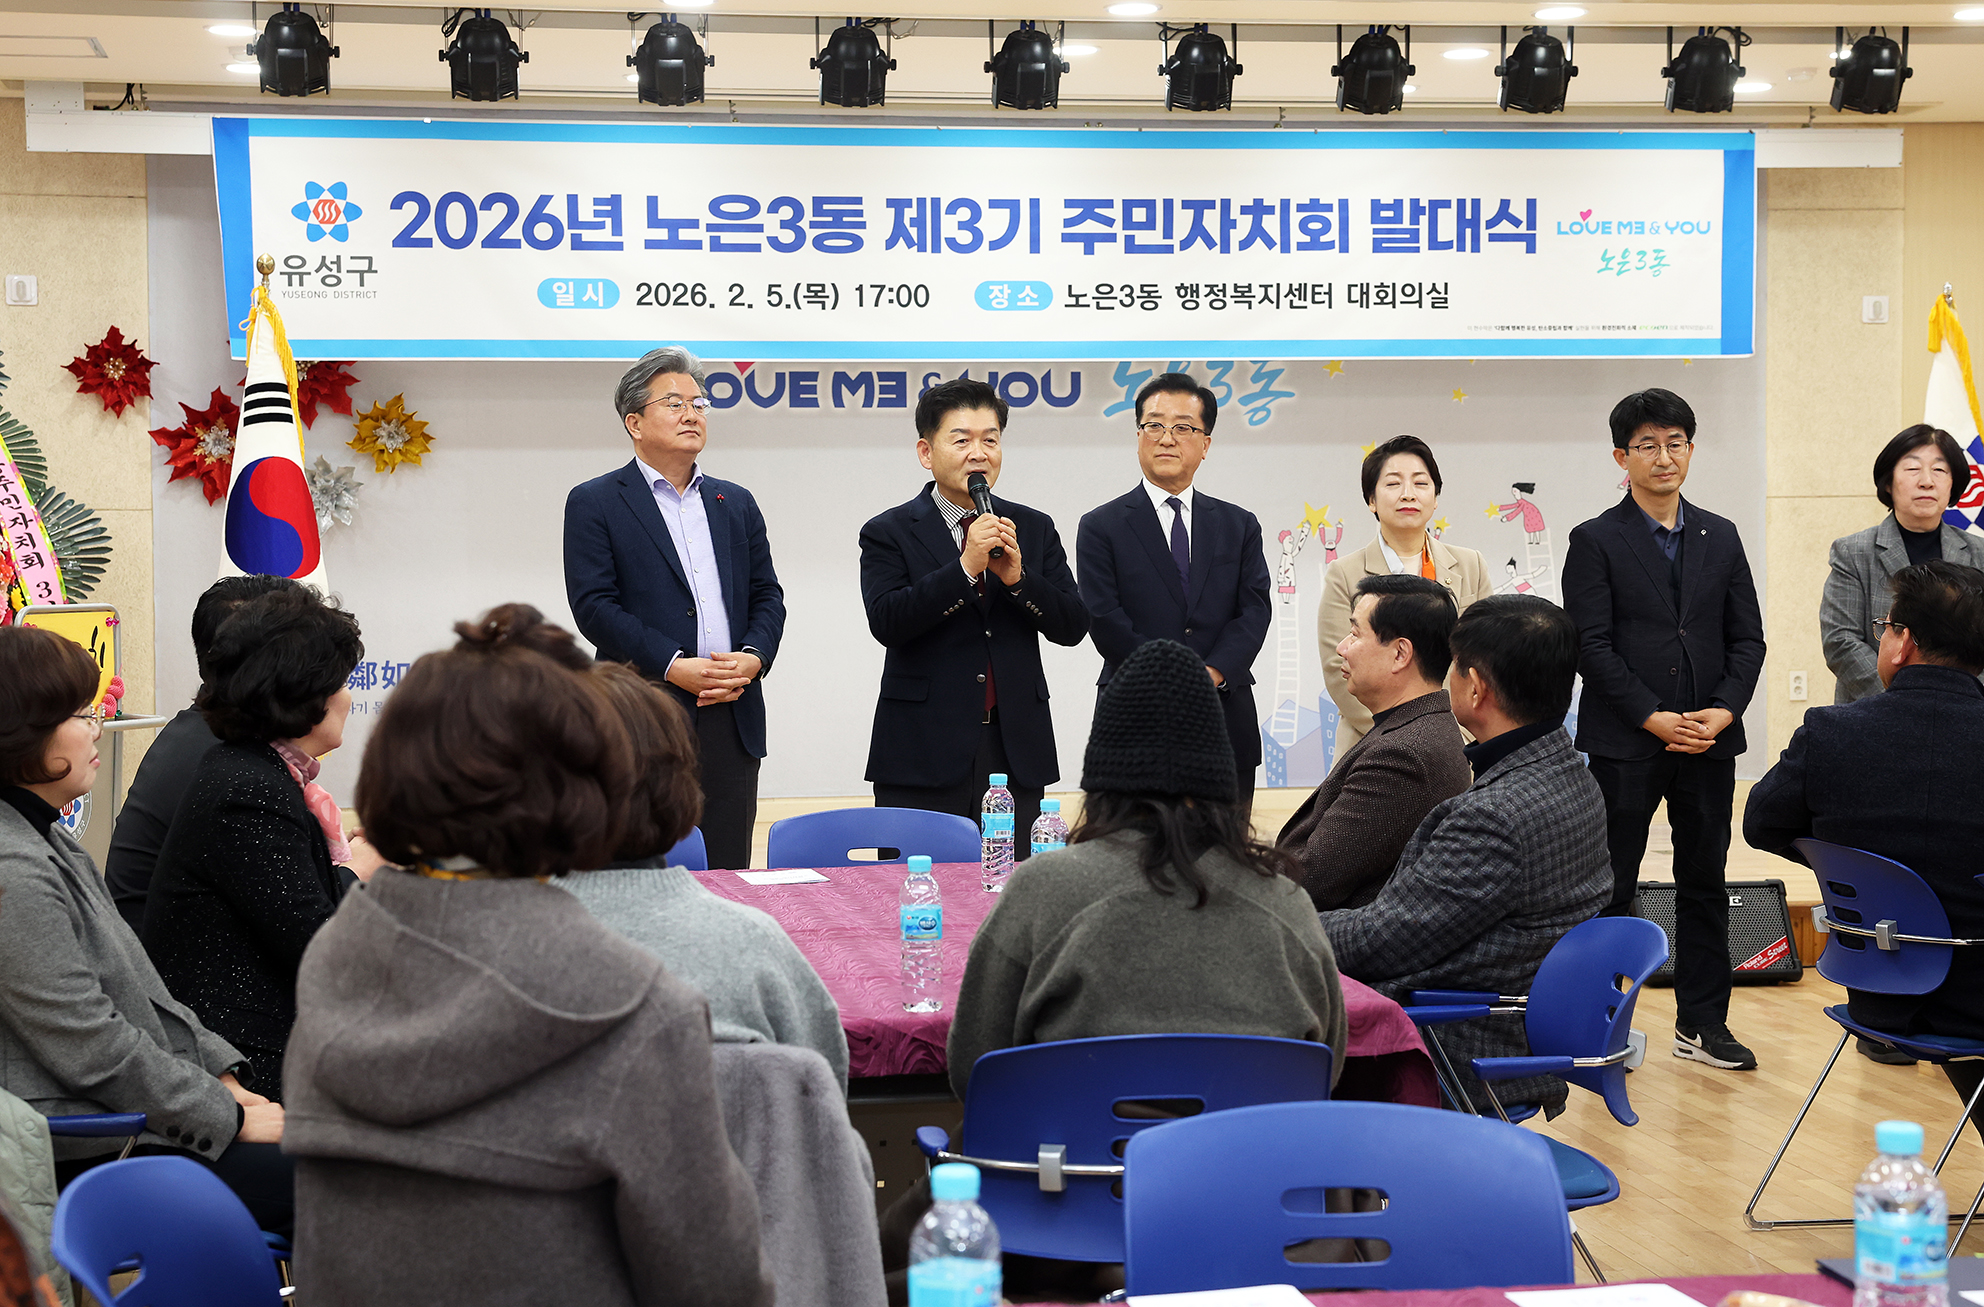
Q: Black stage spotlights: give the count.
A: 10